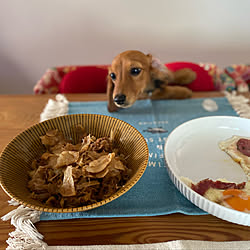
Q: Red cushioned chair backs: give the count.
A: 2